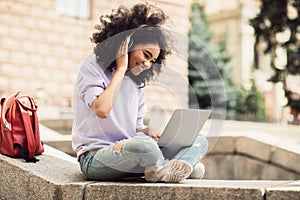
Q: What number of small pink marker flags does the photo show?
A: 0